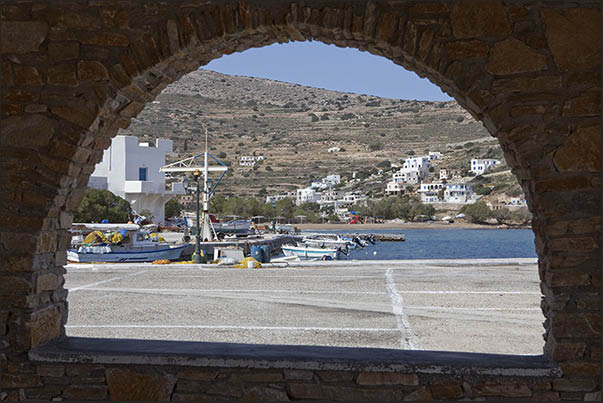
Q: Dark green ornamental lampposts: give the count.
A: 1